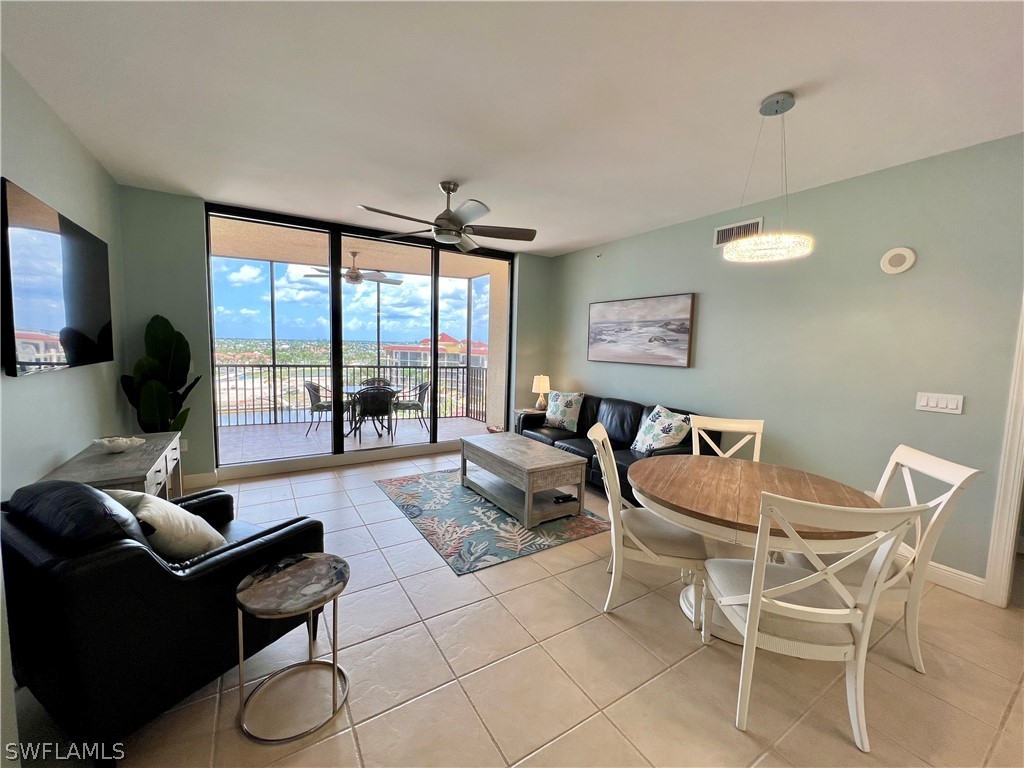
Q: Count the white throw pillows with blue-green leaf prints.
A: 2